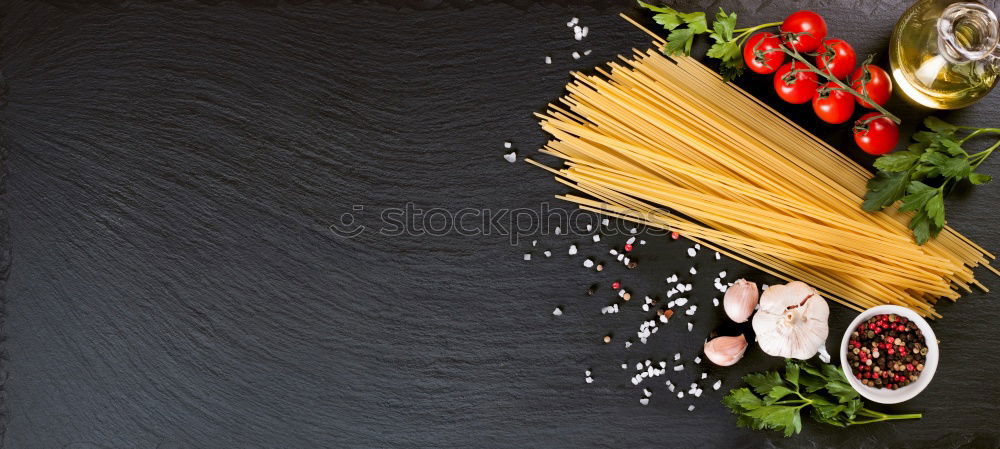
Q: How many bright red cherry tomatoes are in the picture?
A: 7